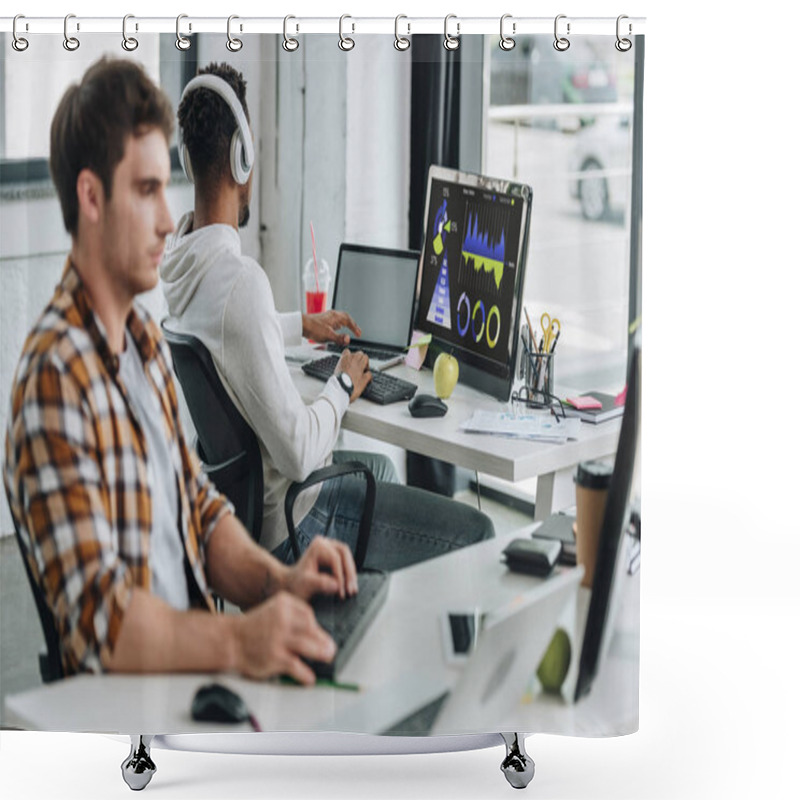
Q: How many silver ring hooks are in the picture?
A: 12